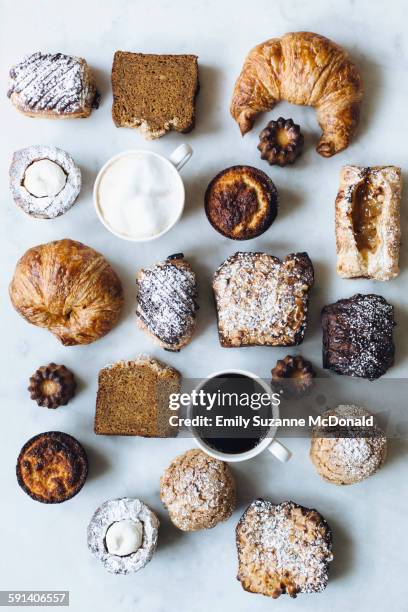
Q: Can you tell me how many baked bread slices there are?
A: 2